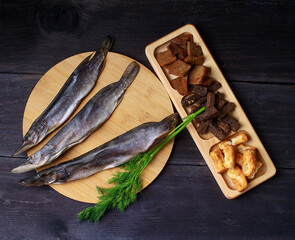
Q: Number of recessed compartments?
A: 3